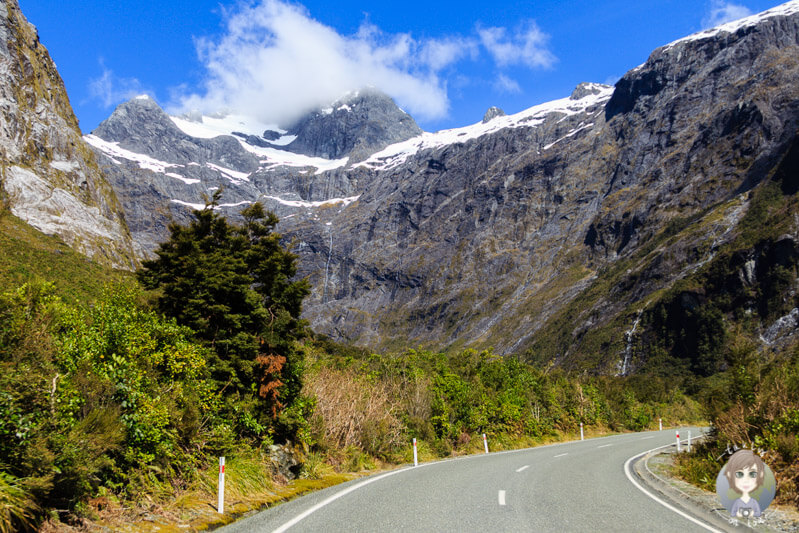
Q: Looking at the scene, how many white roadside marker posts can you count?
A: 7